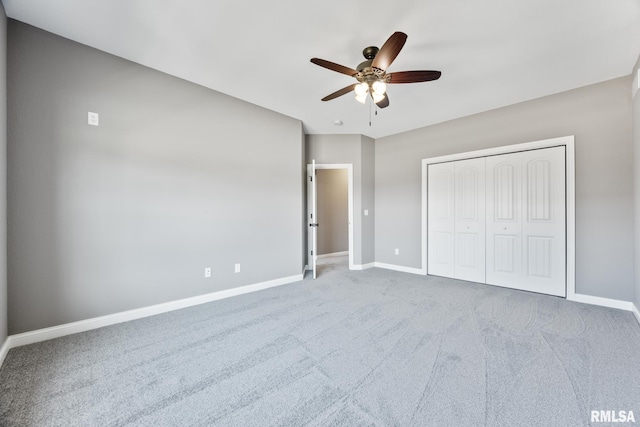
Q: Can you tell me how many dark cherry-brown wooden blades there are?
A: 5